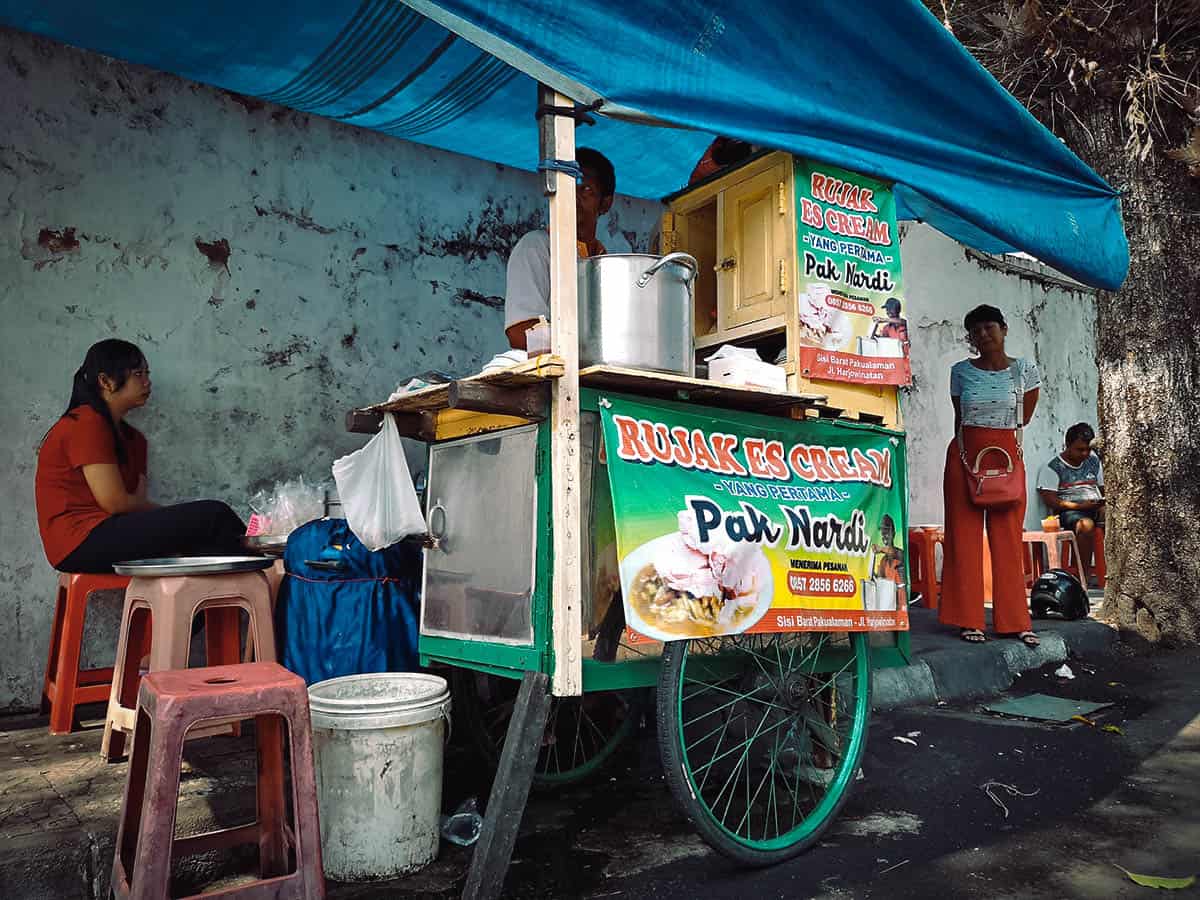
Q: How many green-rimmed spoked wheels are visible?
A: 2